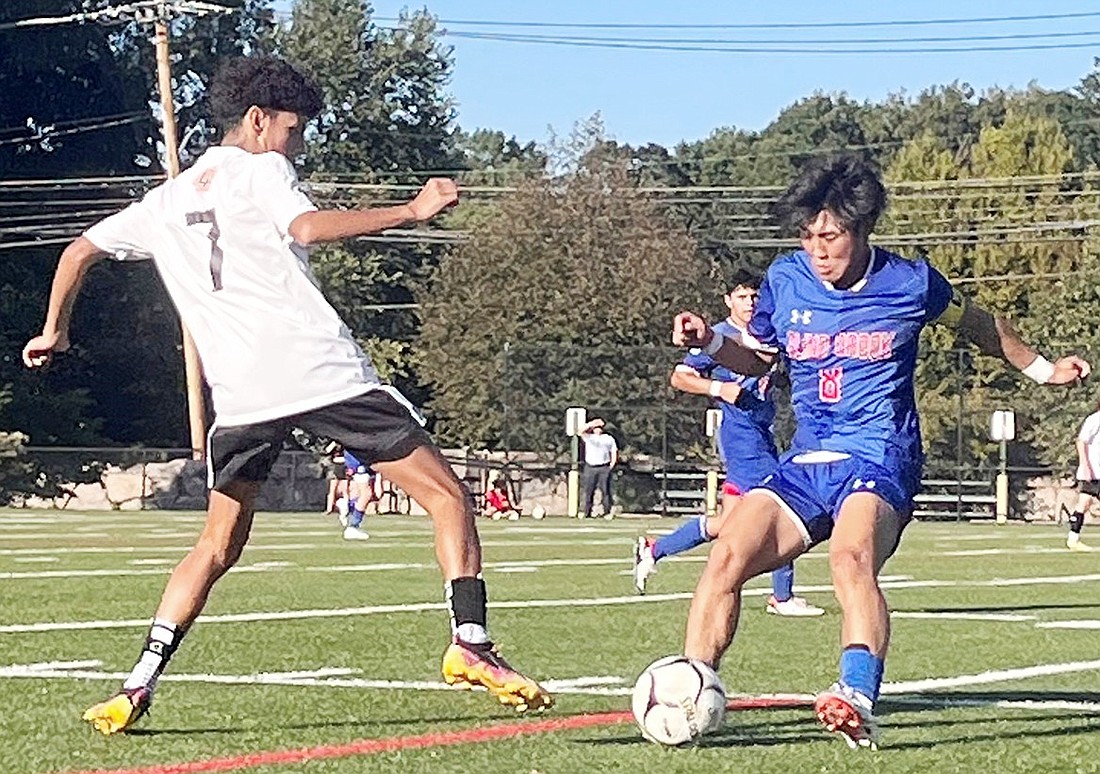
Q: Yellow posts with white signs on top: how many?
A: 3